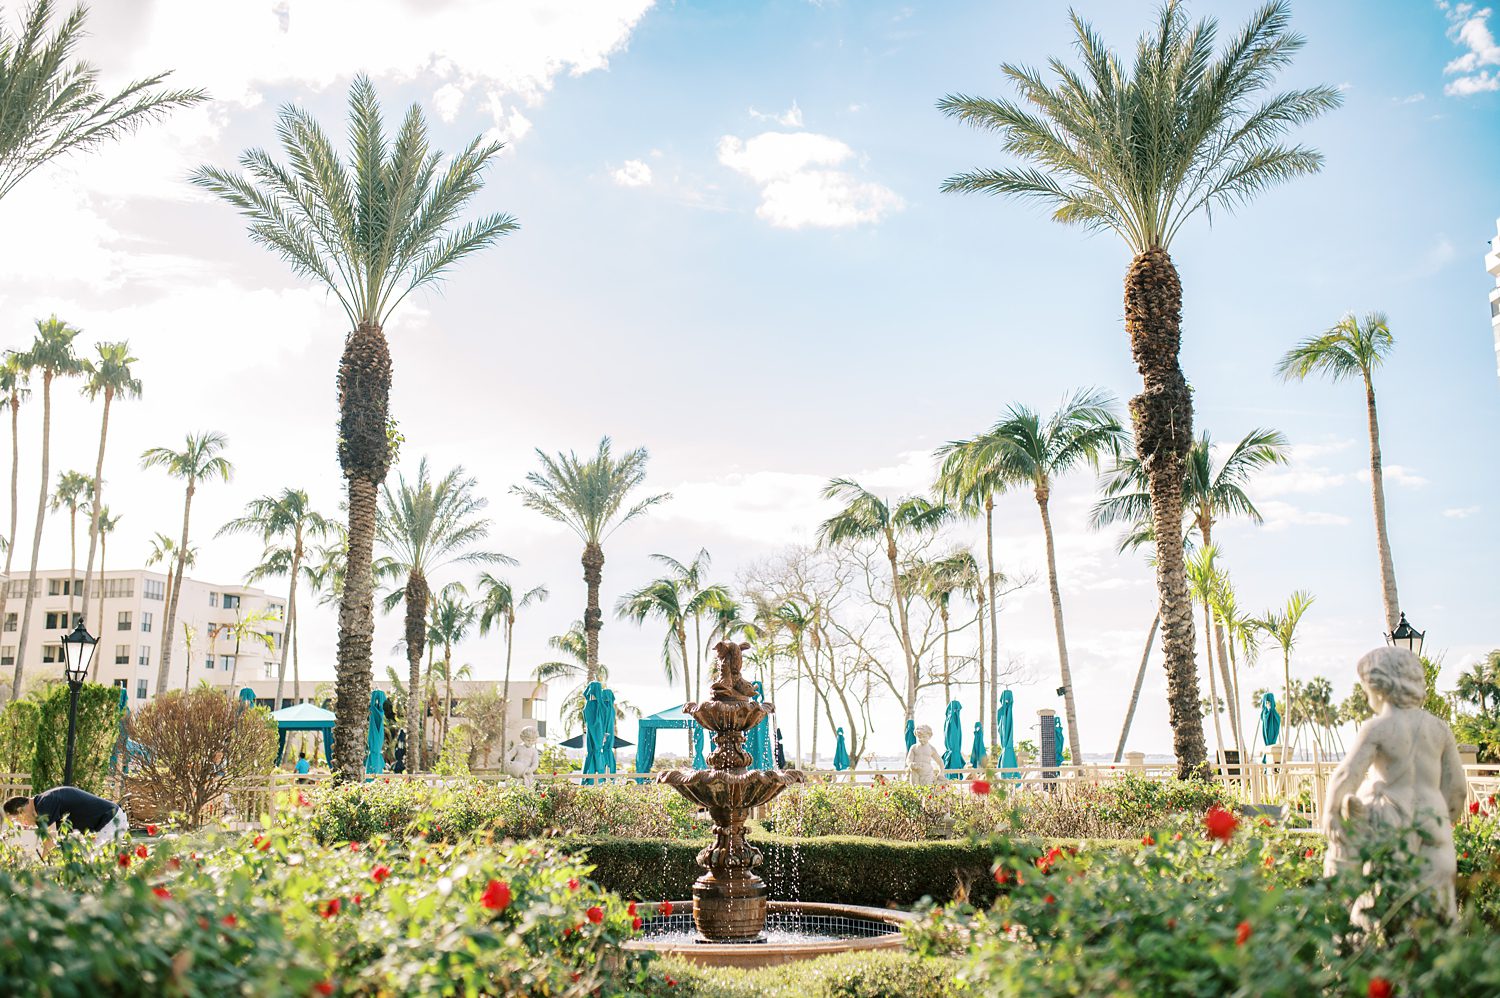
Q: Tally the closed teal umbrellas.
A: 13